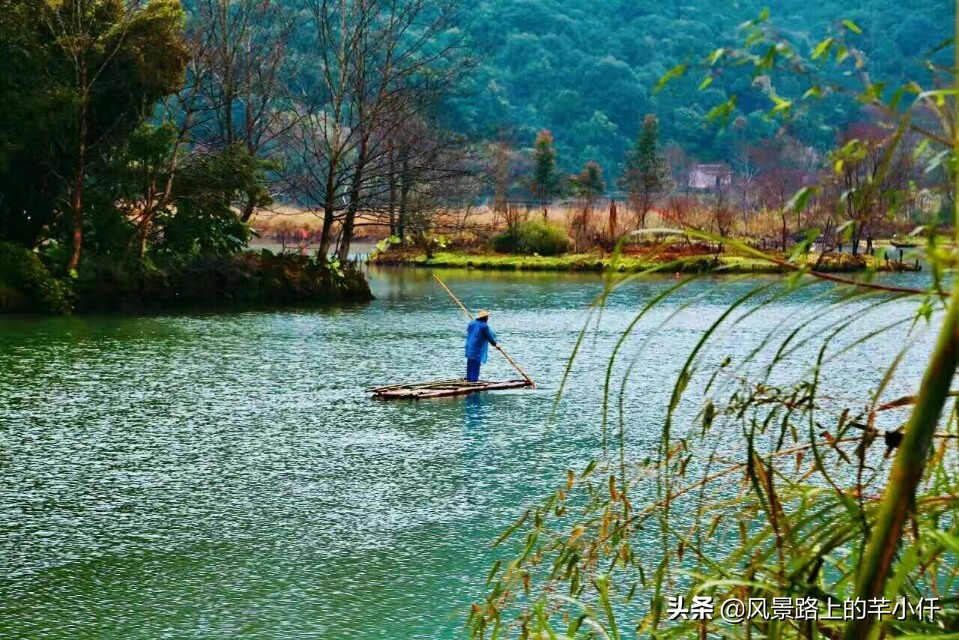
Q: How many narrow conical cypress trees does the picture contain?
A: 3